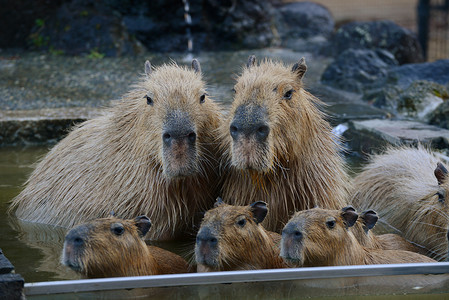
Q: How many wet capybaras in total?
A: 7